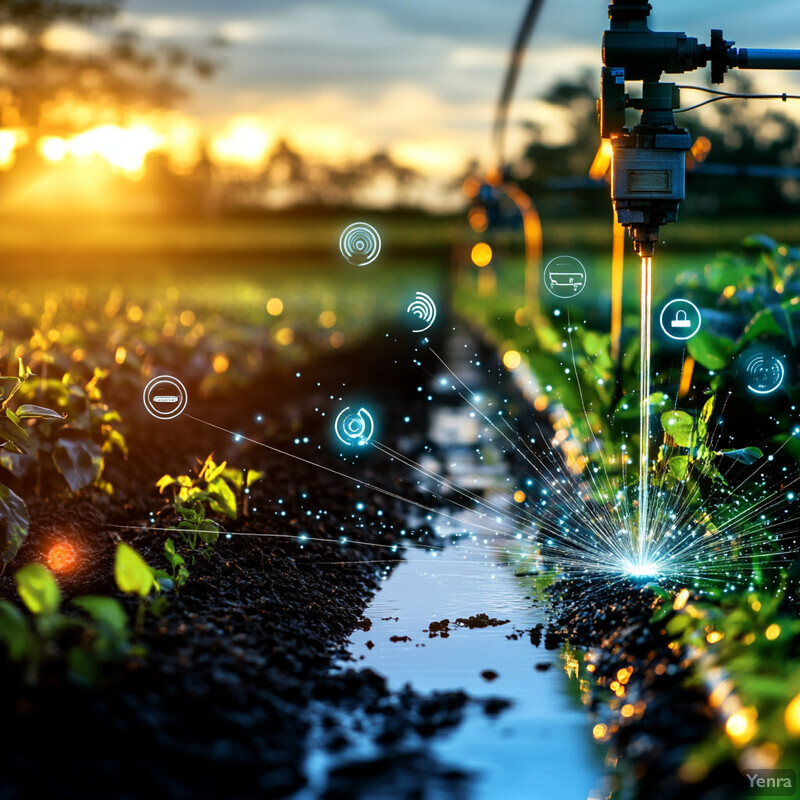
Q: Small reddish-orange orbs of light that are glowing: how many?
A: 1